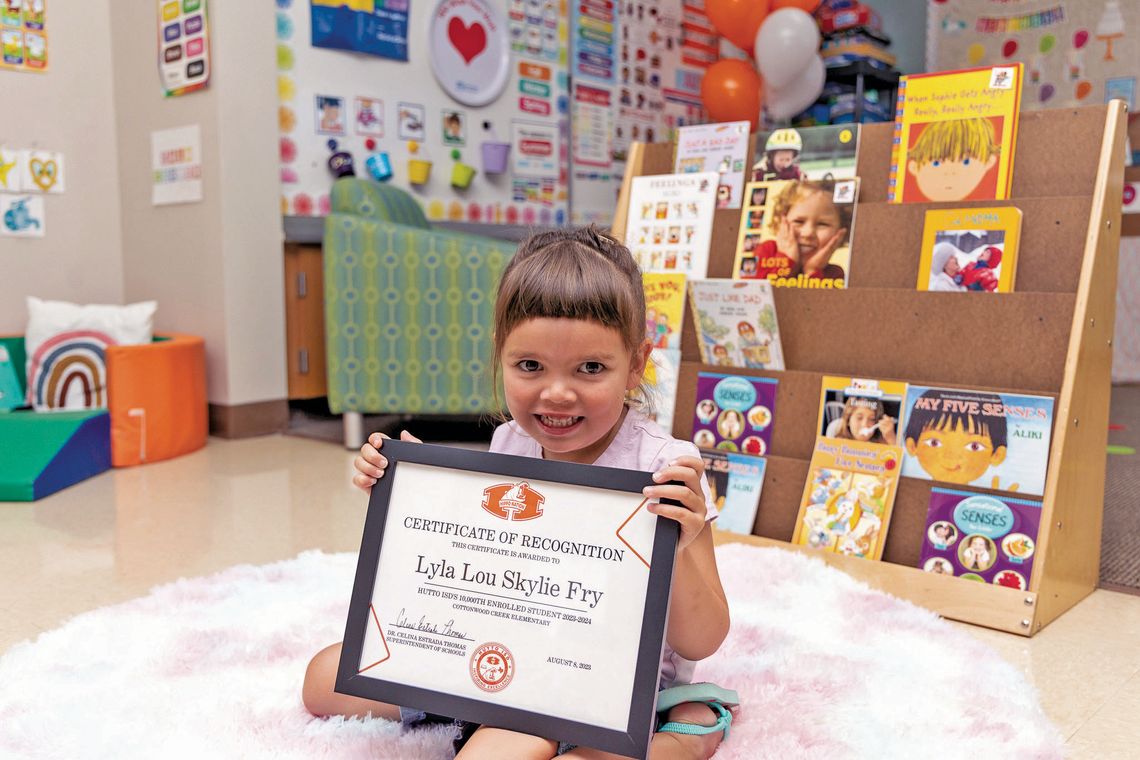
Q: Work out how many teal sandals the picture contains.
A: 1